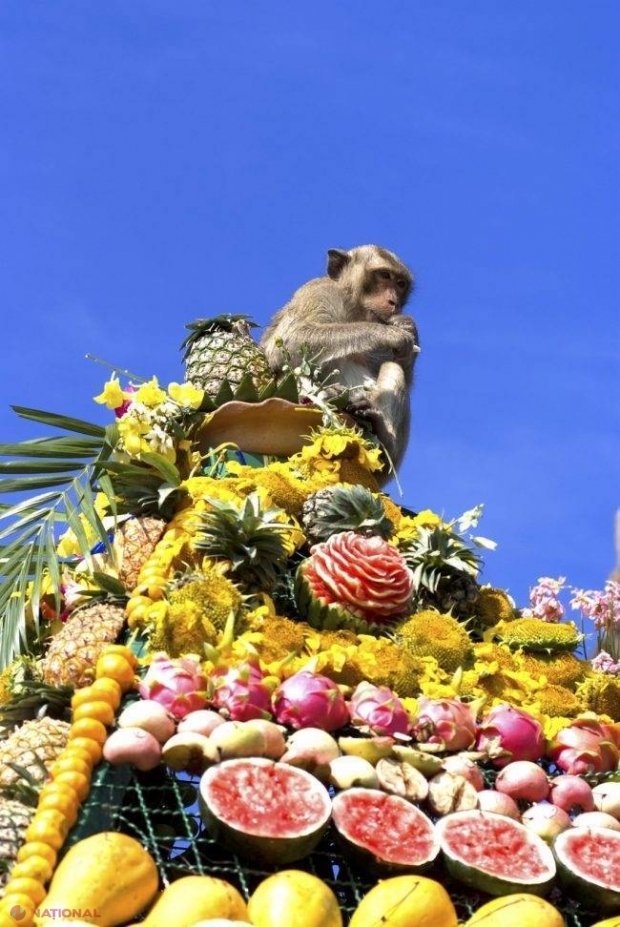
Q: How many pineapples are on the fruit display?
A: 8